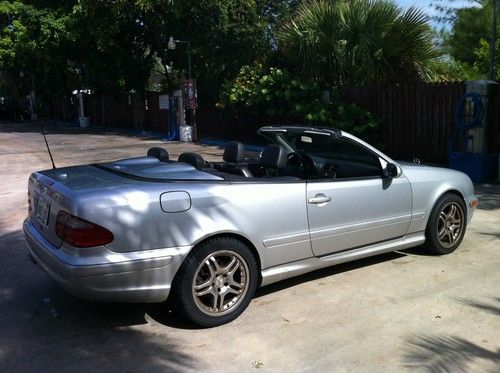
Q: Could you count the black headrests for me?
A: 4